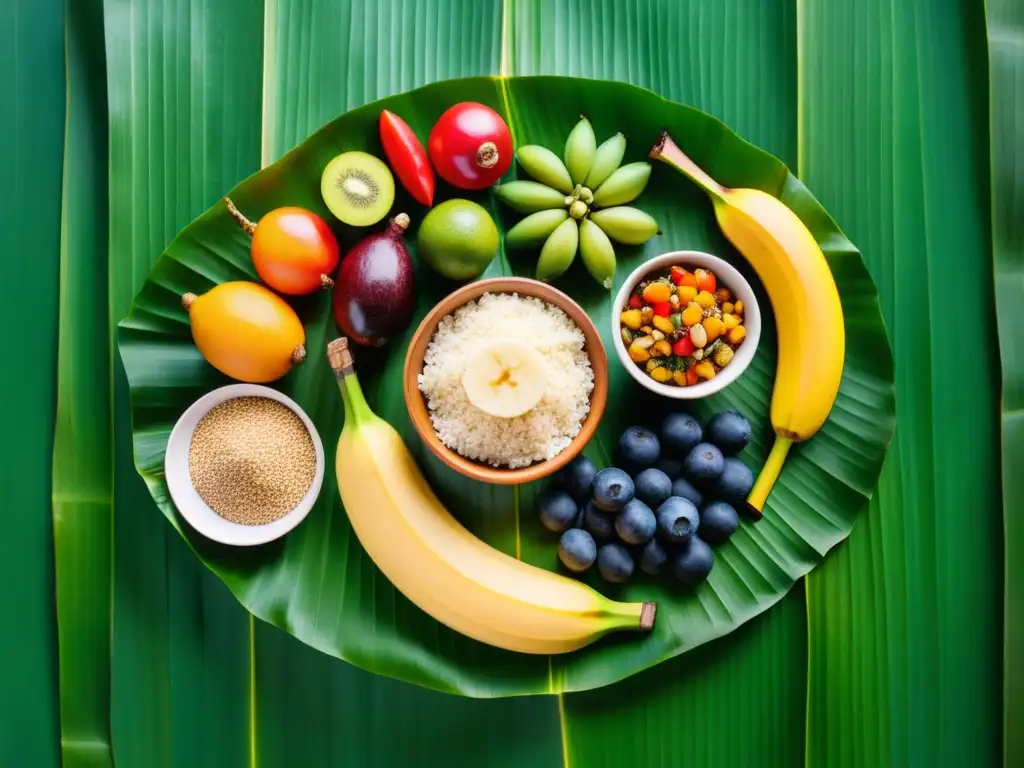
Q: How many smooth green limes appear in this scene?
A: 1